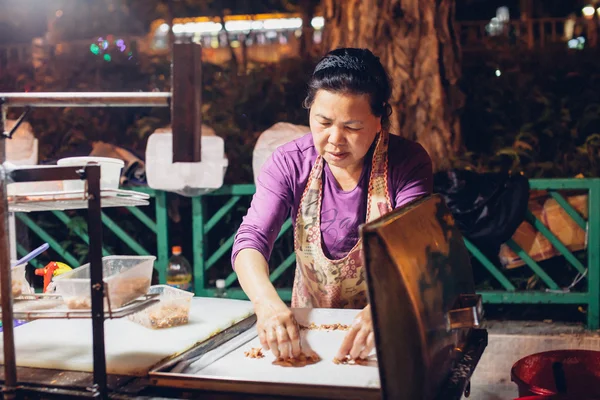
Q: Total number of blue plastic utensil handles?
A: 1